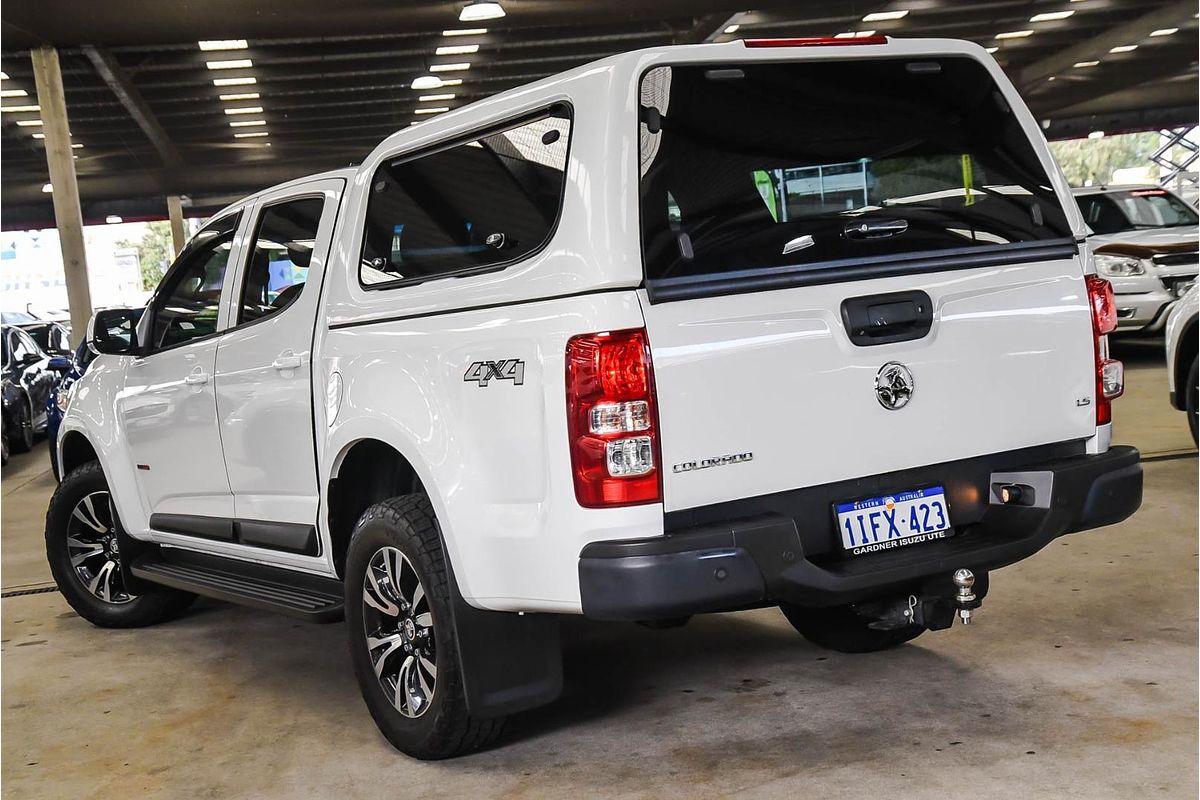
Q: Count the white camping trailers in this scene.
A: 0